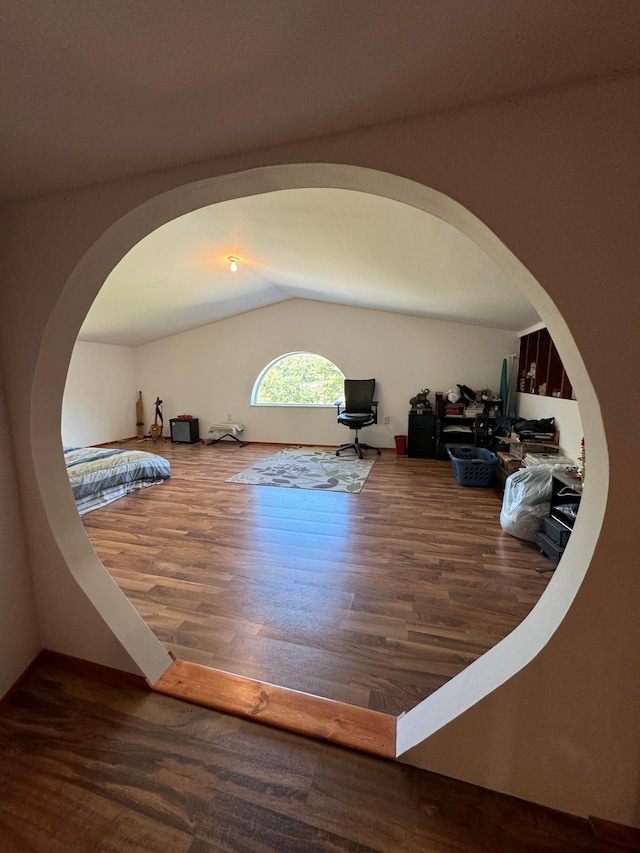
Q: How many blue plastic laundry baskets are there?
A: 1